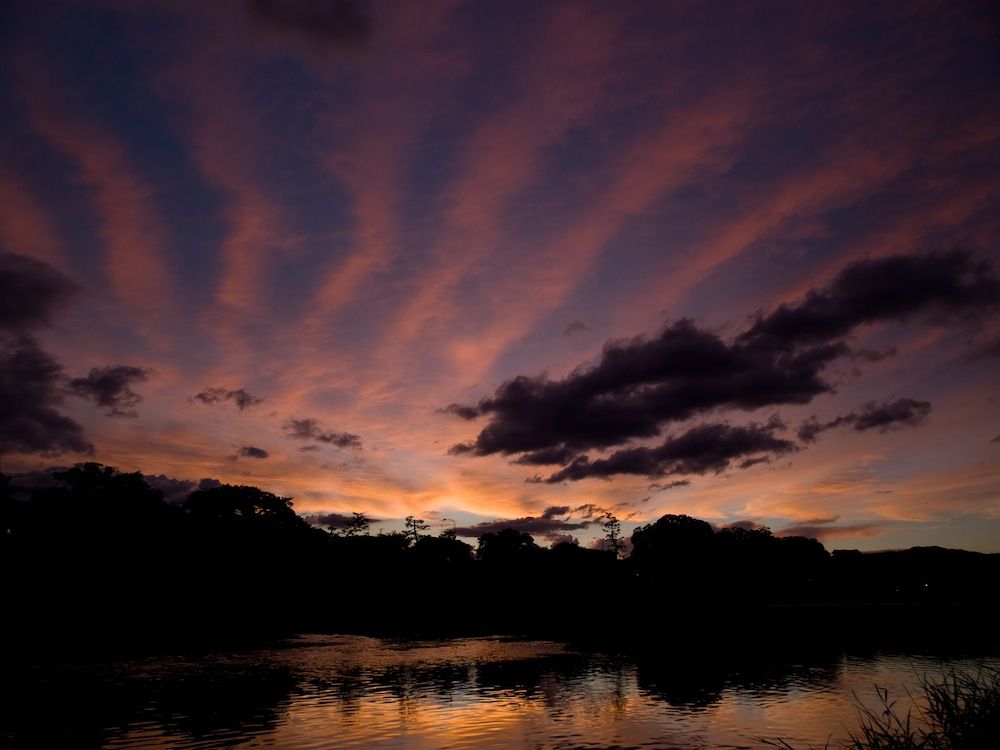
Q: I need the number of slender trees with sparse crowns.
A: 3